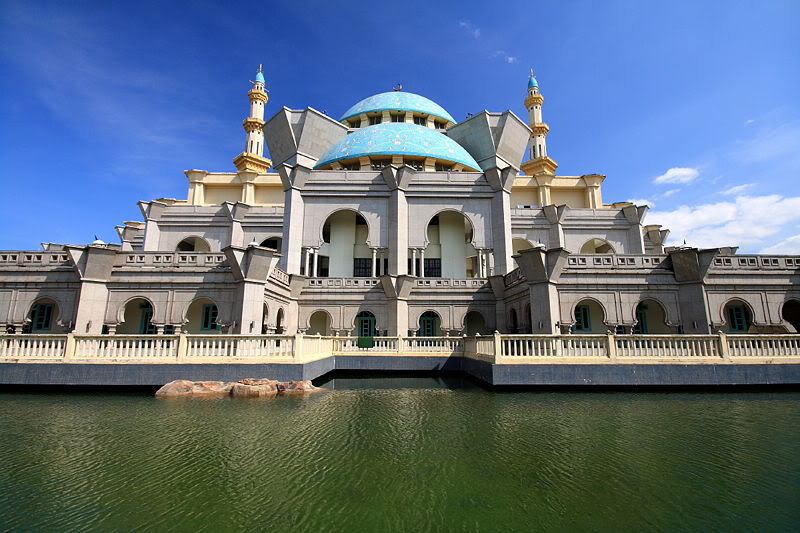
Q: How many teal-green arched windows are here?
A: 8